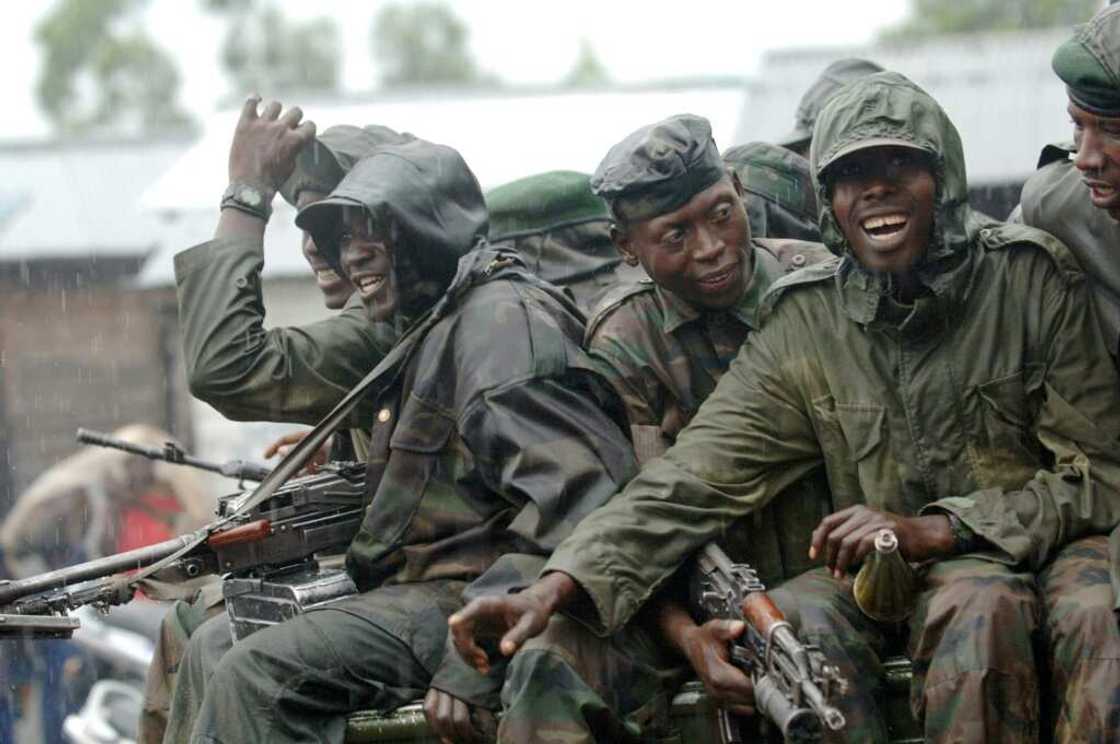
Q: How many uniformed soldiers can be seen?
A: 8